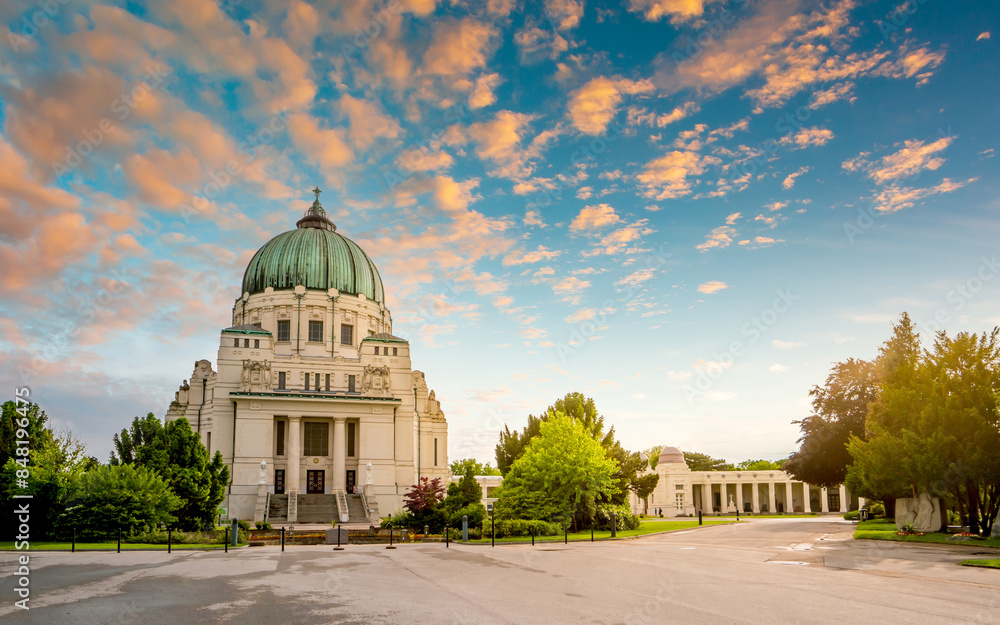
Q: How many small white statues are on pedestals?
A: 2